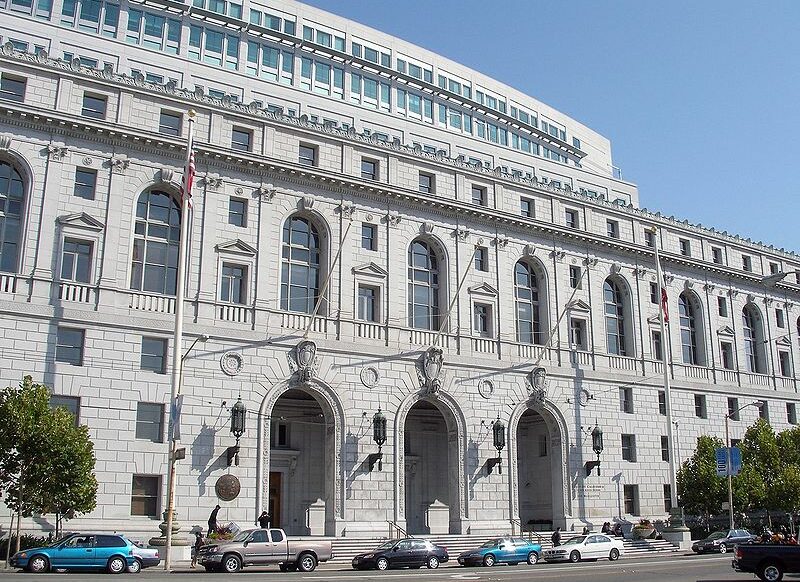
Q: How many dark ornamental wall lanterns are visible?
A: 4